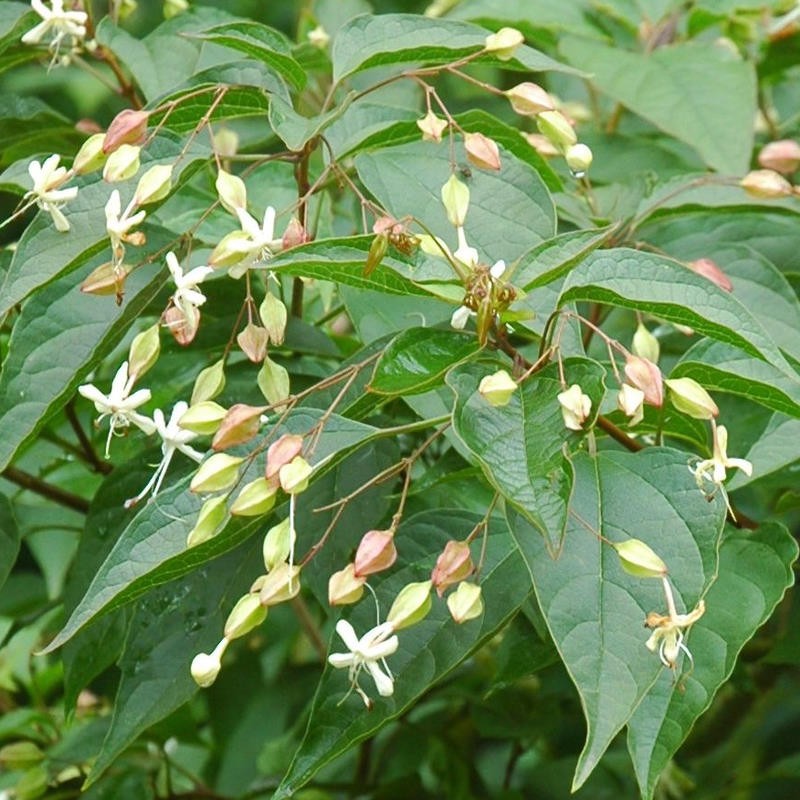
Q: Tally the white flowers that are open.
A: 10